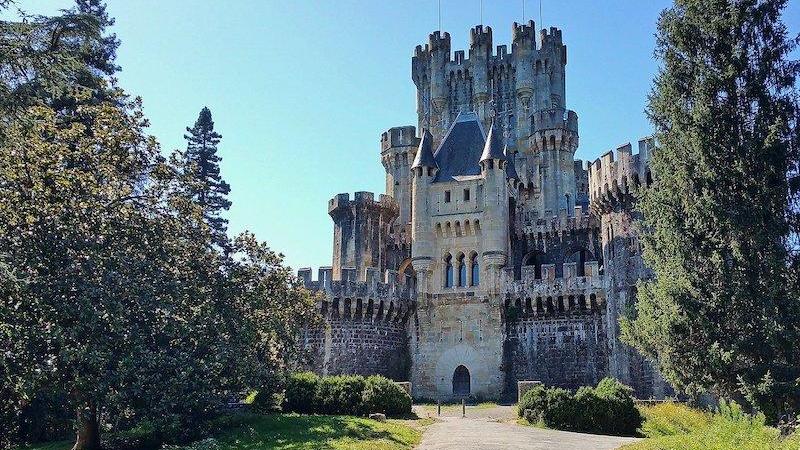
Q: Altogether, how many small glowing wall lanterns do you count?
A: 0